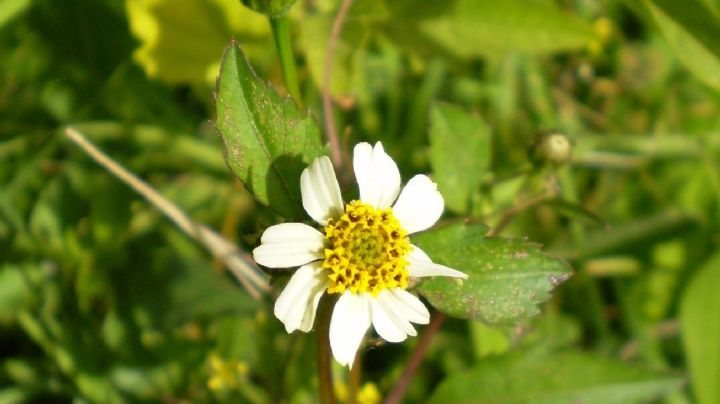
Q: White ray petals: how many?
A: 8